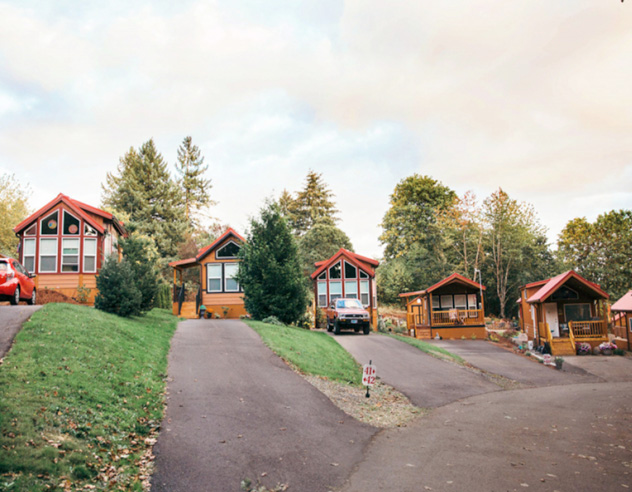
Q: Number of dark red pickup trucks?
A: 1